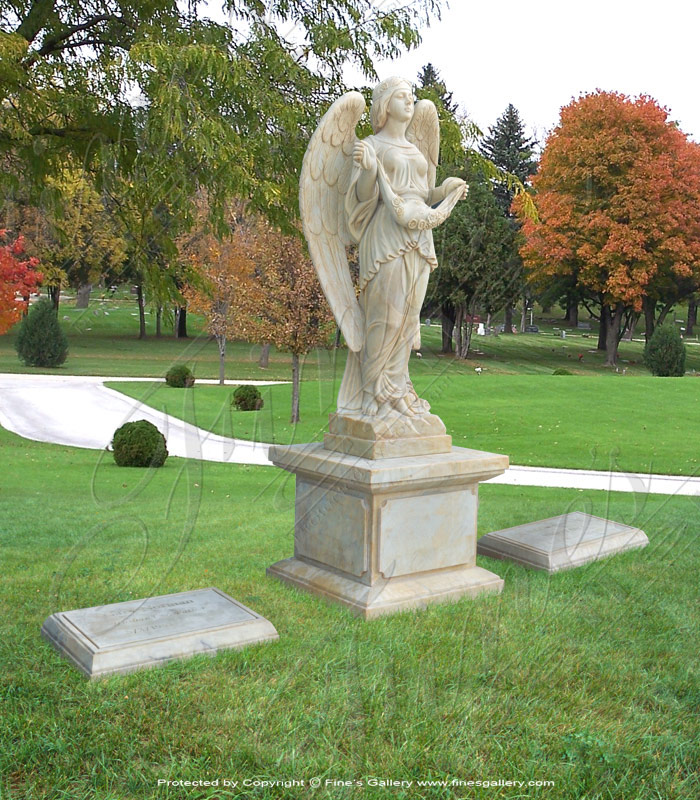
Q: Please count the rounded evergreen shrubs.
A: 3